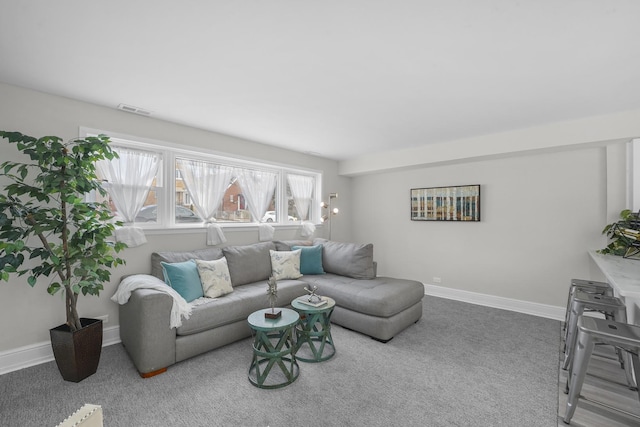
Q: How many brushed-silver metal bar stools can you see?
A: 3